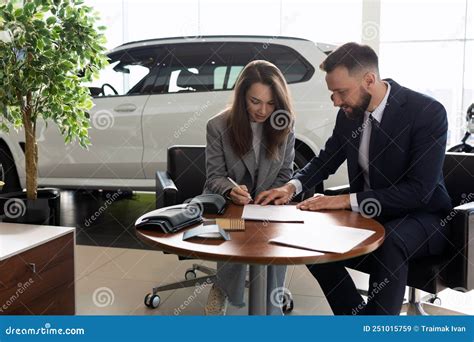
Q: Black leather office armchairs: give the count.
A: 2